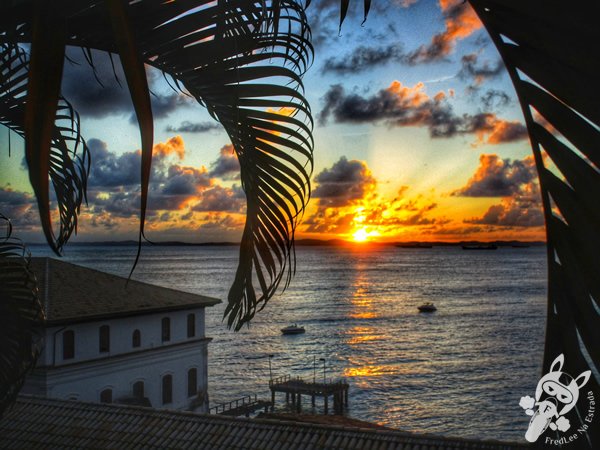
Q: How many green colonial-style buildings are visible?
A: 0